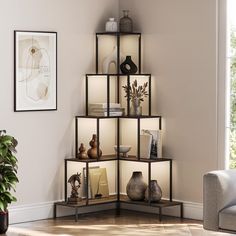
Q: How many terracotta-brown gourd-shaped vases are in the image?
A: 2